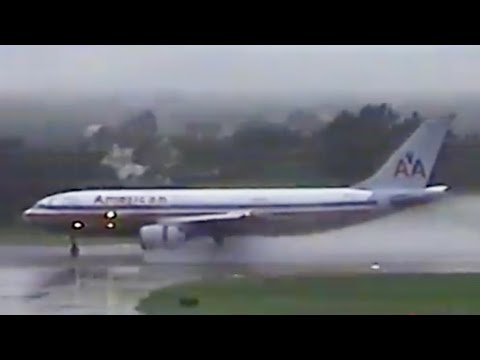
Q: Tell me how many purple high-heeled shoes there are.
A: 0